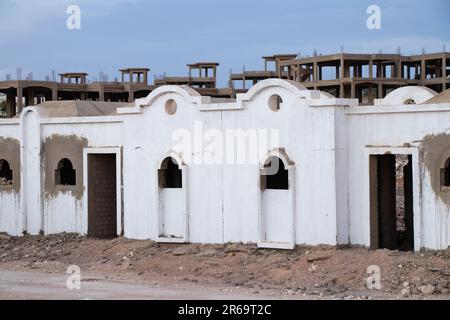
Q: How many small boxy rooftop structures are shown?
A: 4